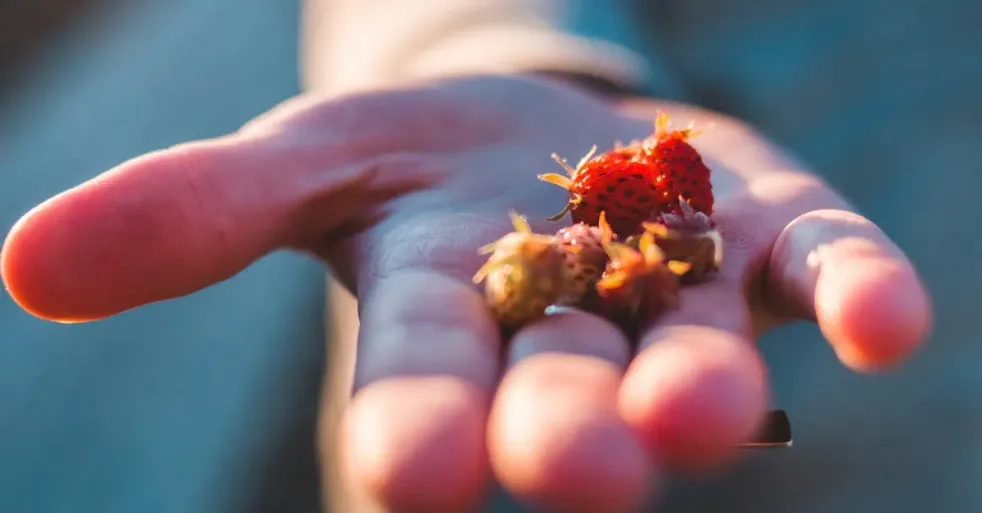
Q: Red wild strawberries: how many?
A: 2